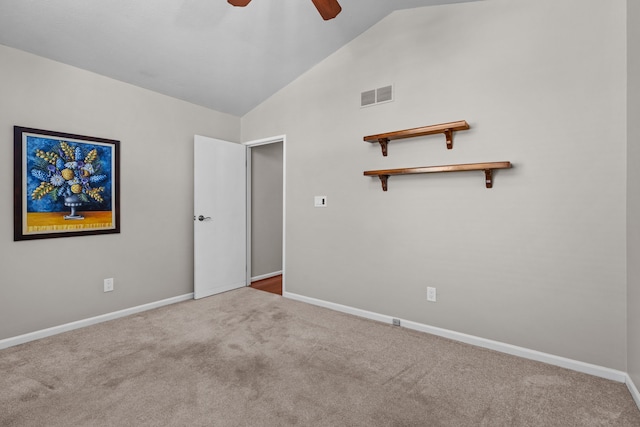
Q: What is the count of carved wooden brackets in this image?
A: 4